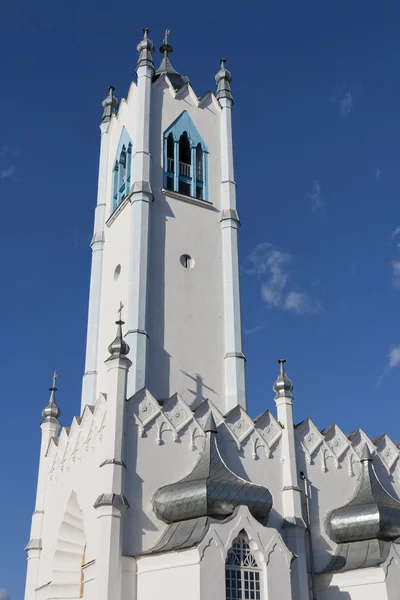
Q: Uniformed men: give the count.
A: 0